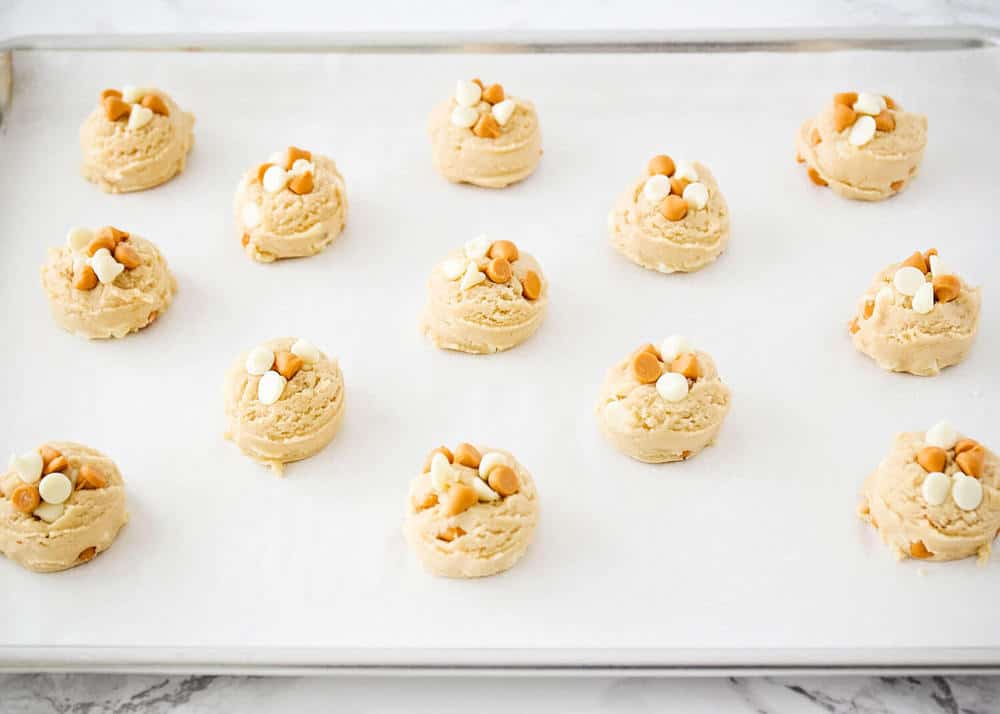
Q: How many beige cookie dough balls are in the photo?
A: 13